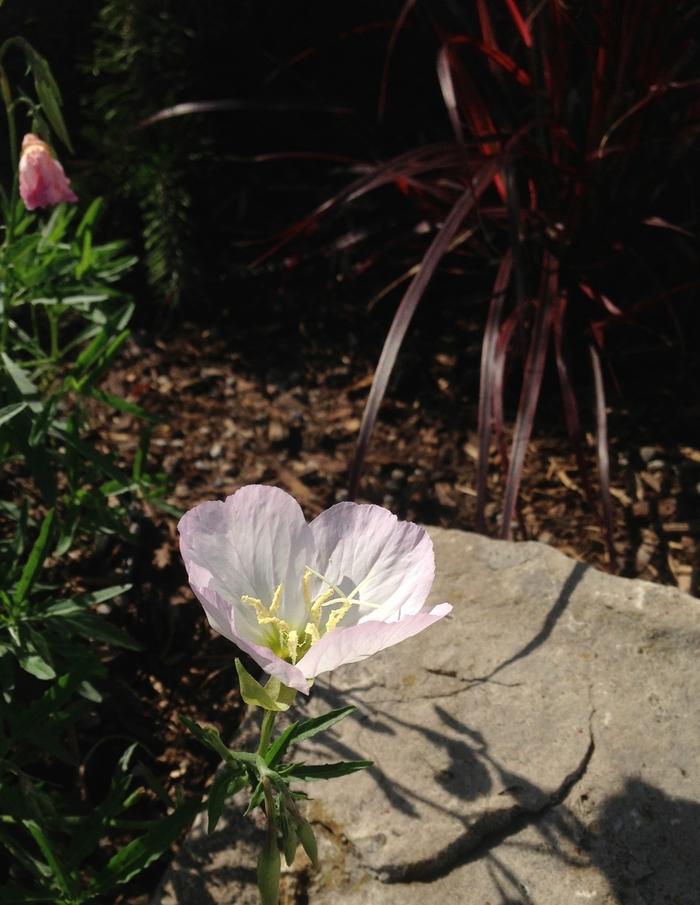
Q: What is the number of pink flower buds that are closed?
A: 1